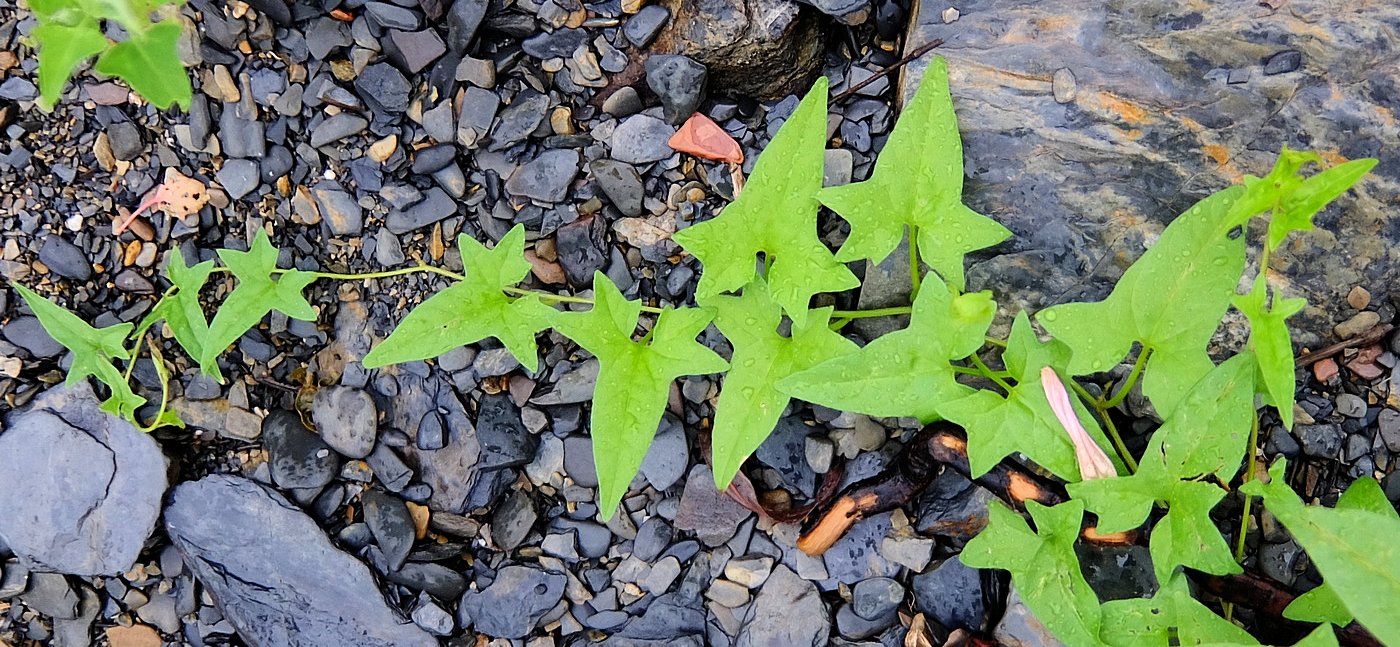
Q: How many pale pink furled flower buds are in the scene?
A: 1